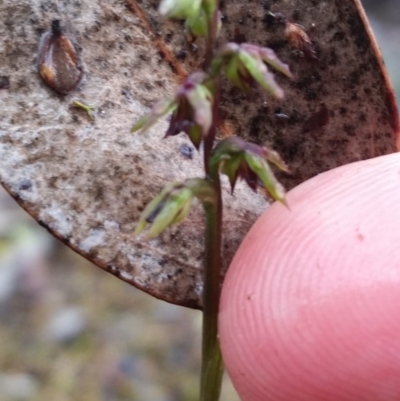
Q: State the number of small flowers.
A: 5